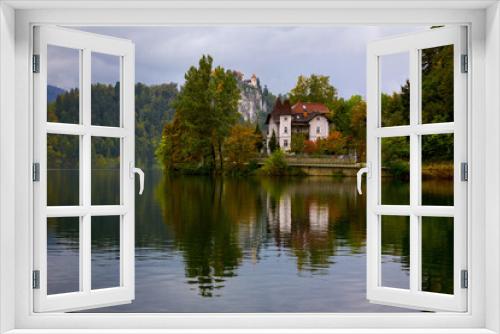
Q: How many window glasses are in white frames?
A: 12